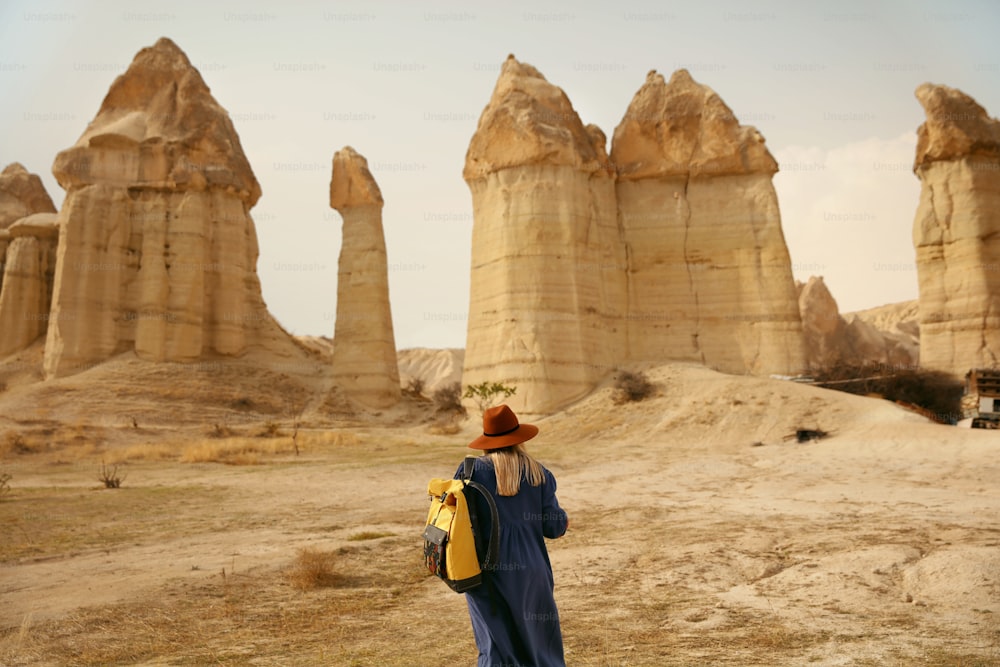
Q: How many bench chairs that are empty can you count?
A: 0